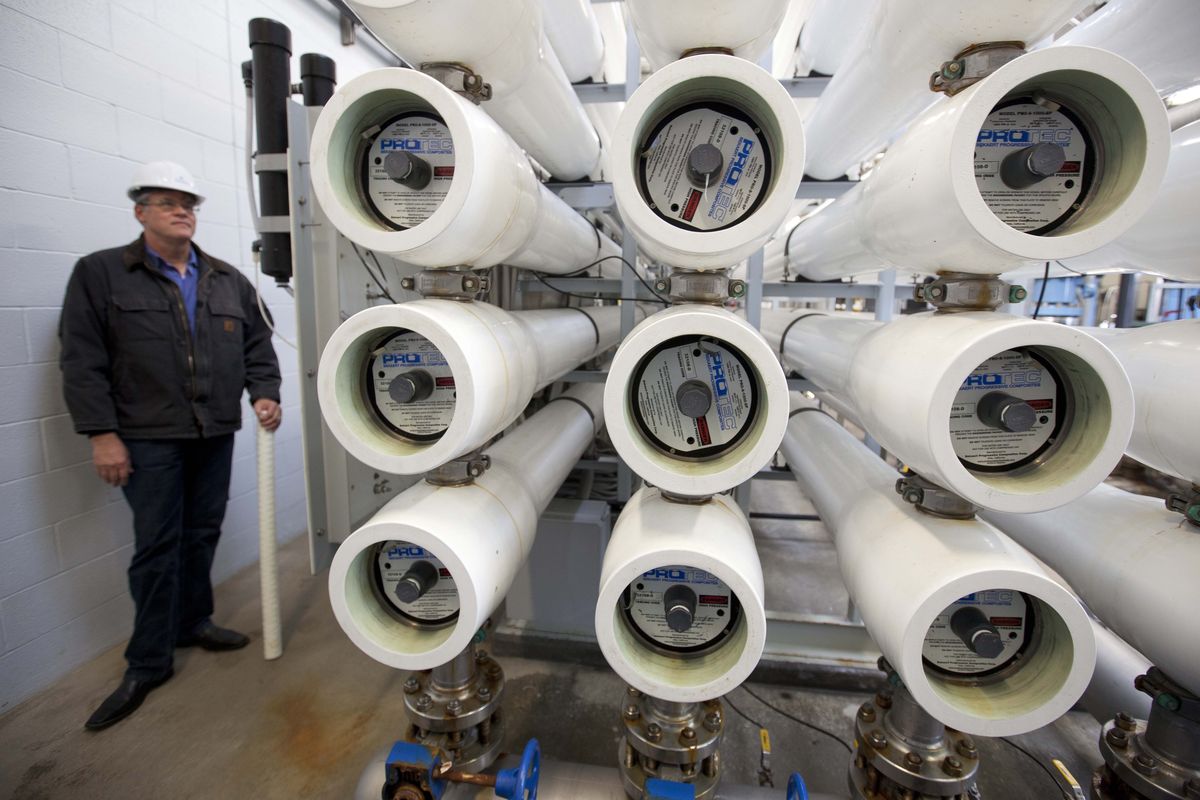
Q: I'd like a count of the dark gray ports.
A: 9